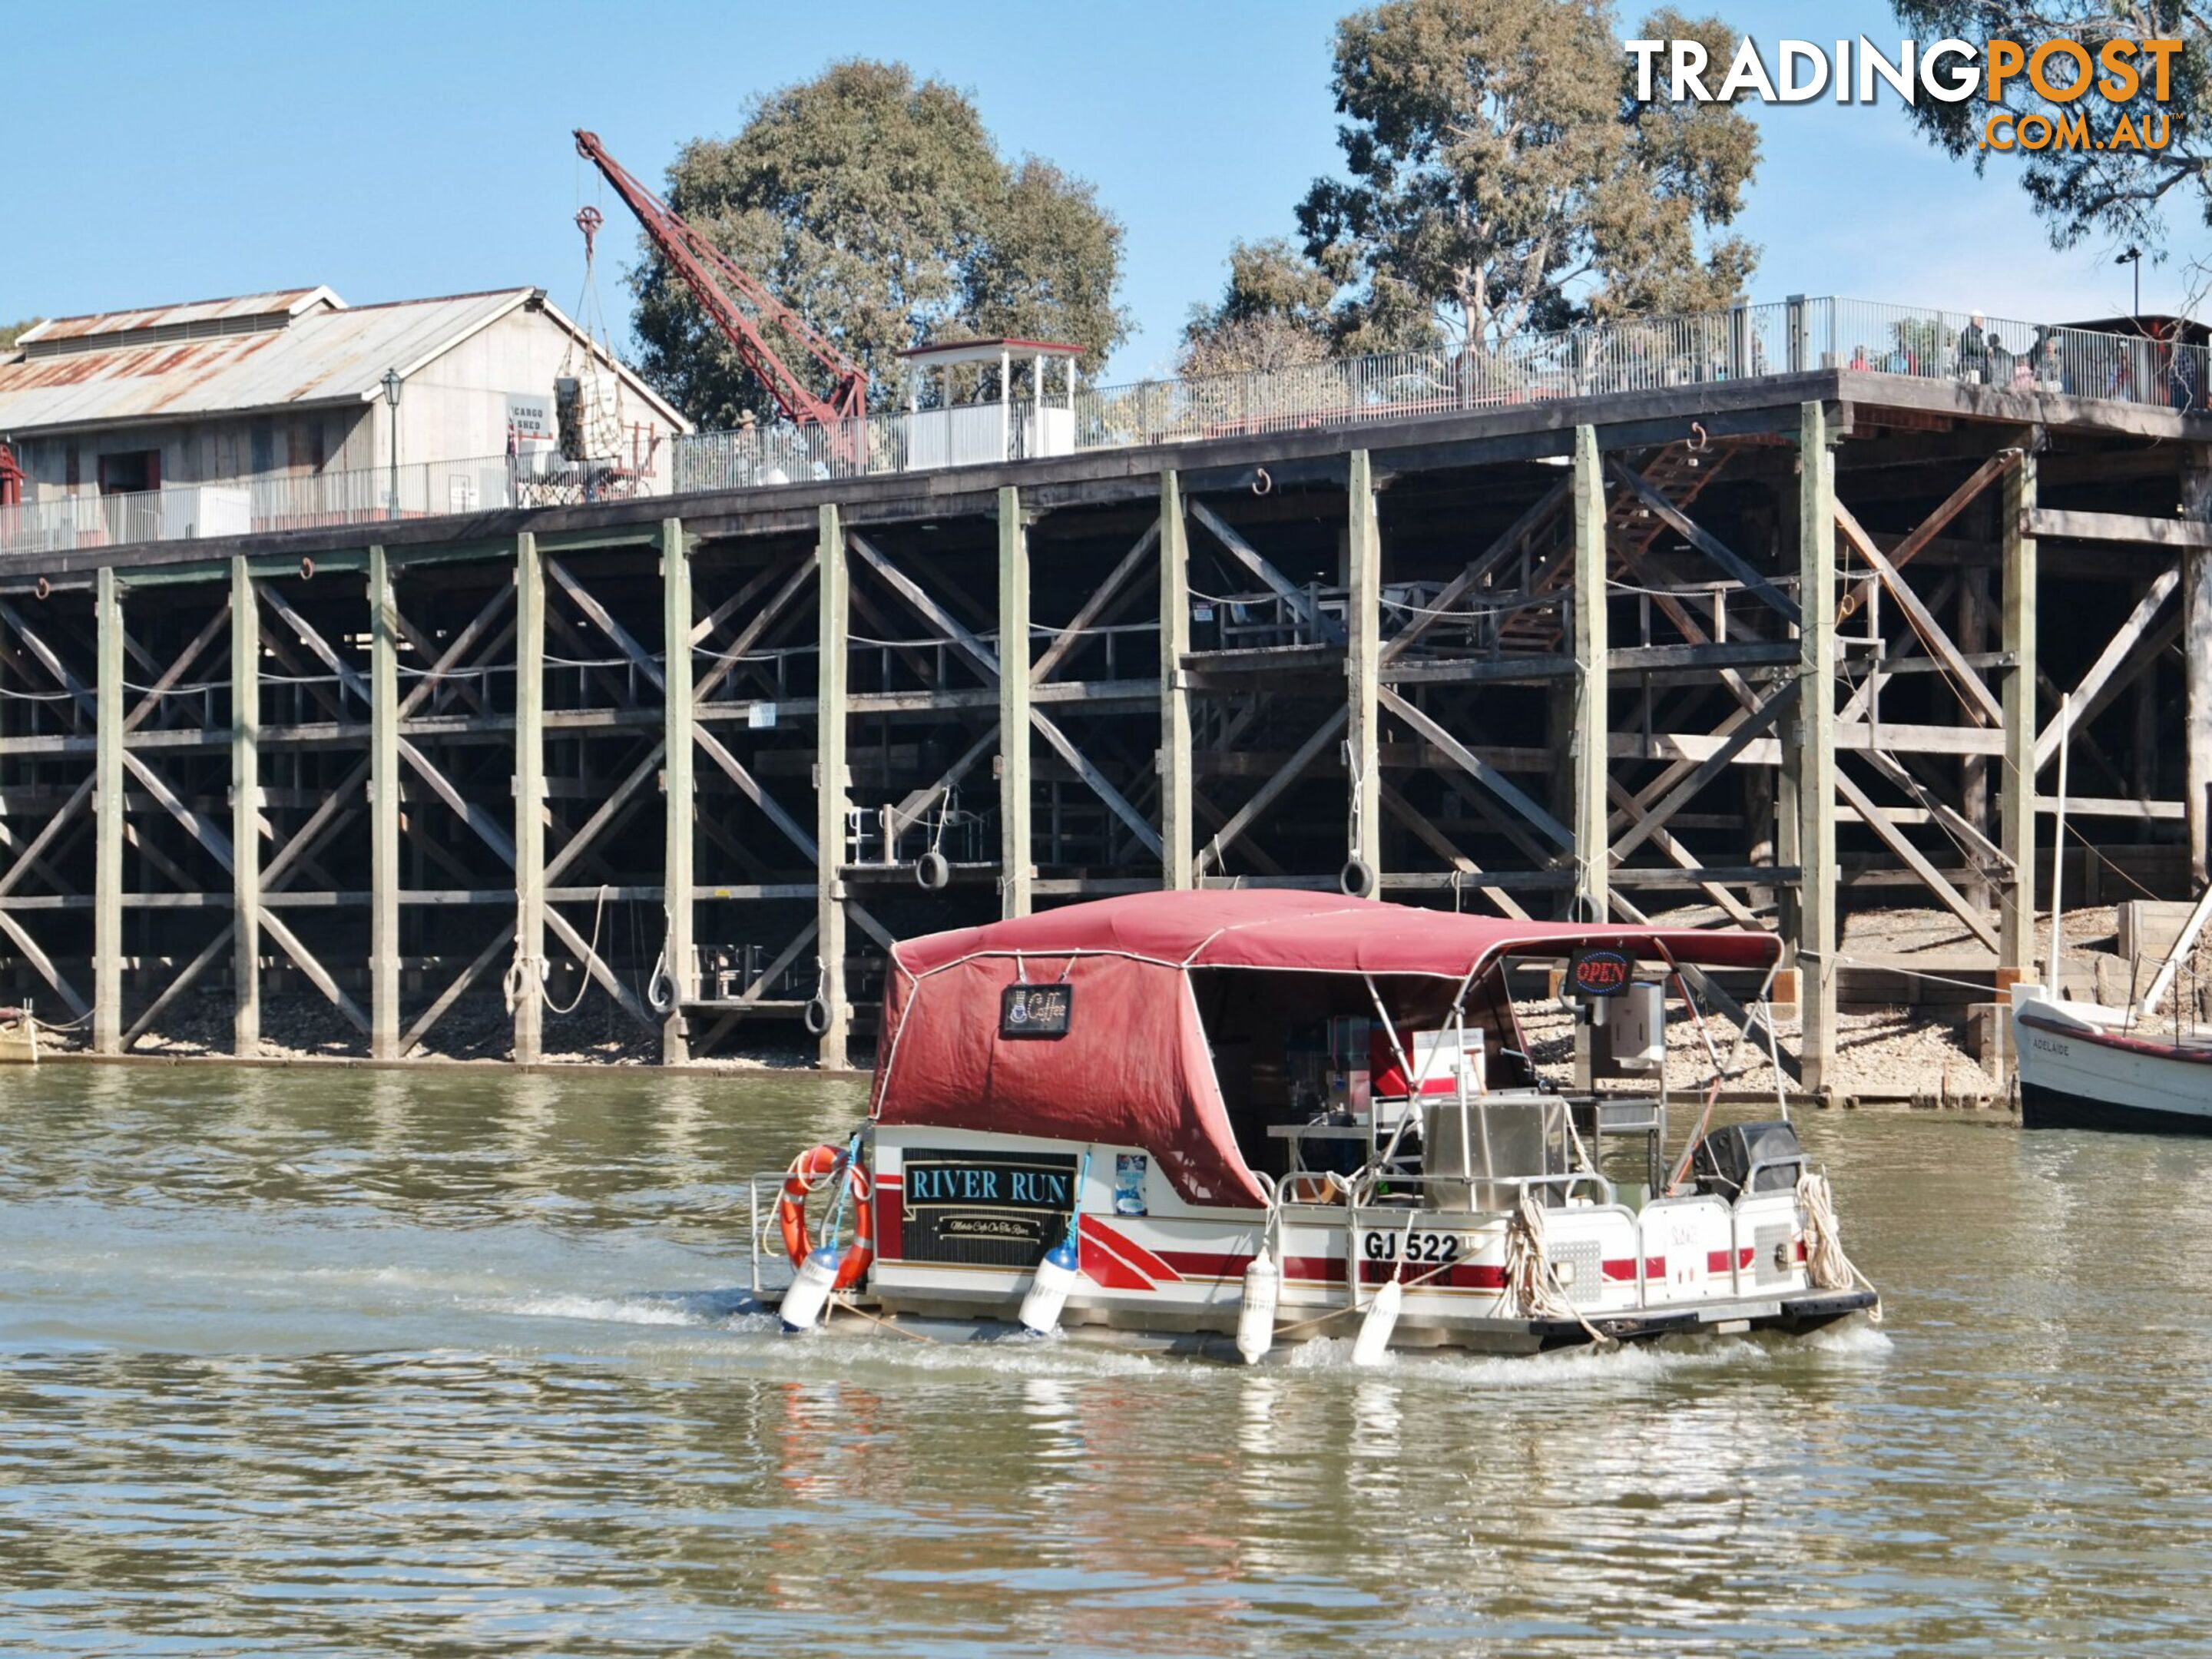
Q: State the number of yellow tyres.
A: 0